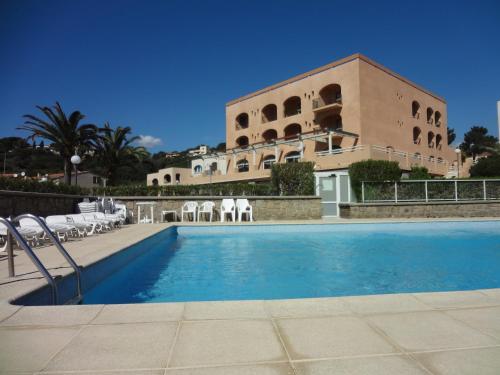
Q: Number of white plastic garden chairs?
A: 4